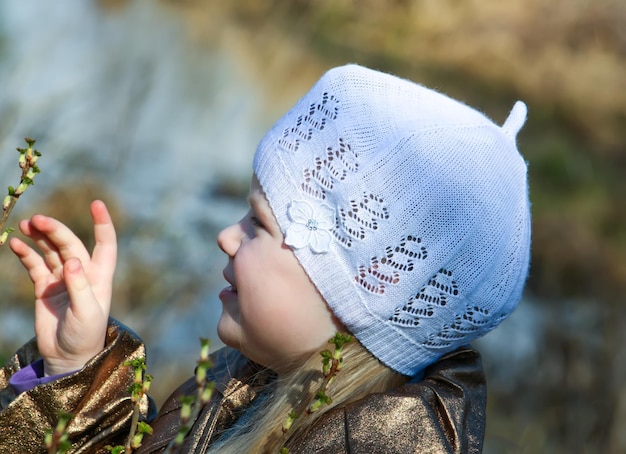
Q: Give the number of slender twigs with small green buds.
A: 5